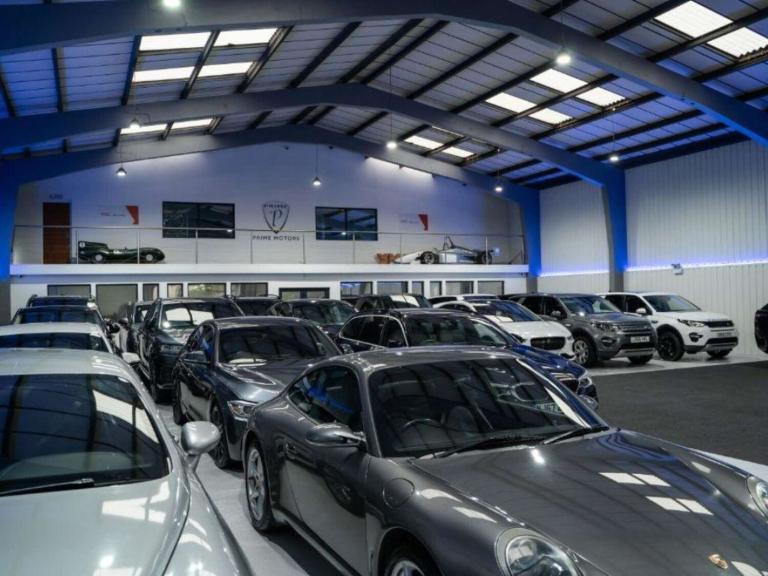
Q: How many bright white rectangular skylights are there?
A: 14